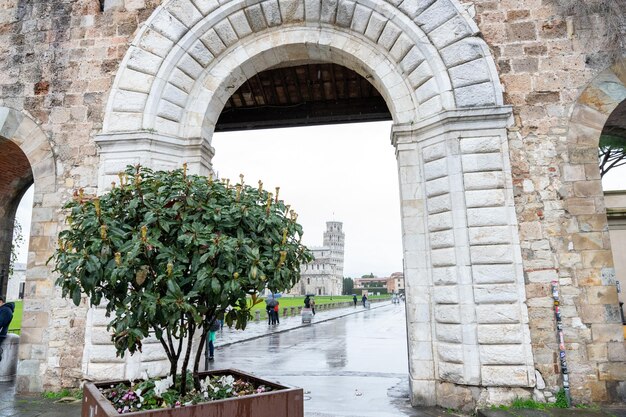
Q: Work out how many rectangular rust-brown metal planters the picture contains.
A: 1